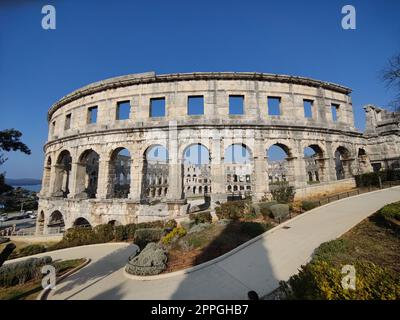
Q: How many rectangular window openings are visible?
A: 10